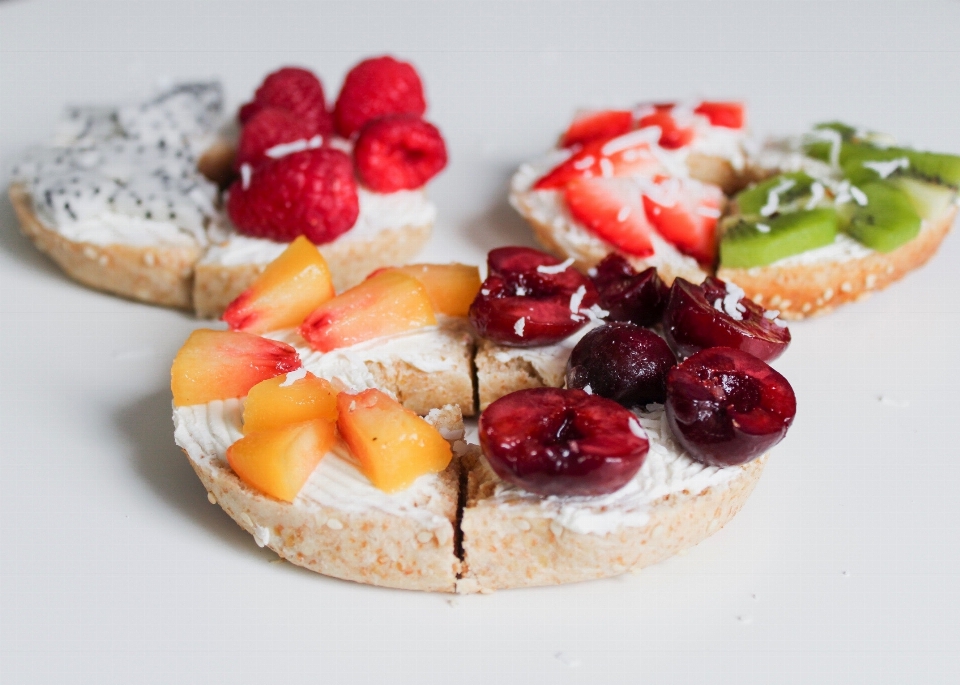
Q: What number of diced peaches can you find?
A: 7